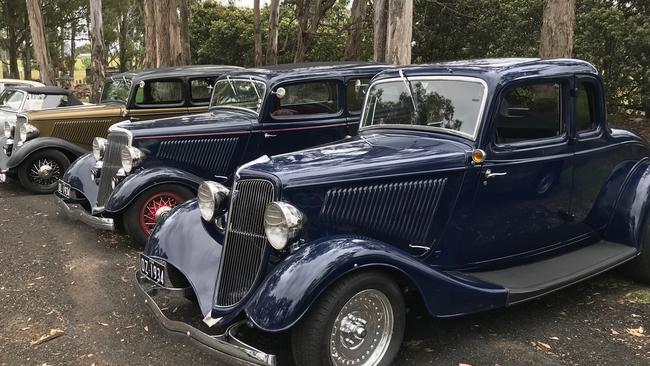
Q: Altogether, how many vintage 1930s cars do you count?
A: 4